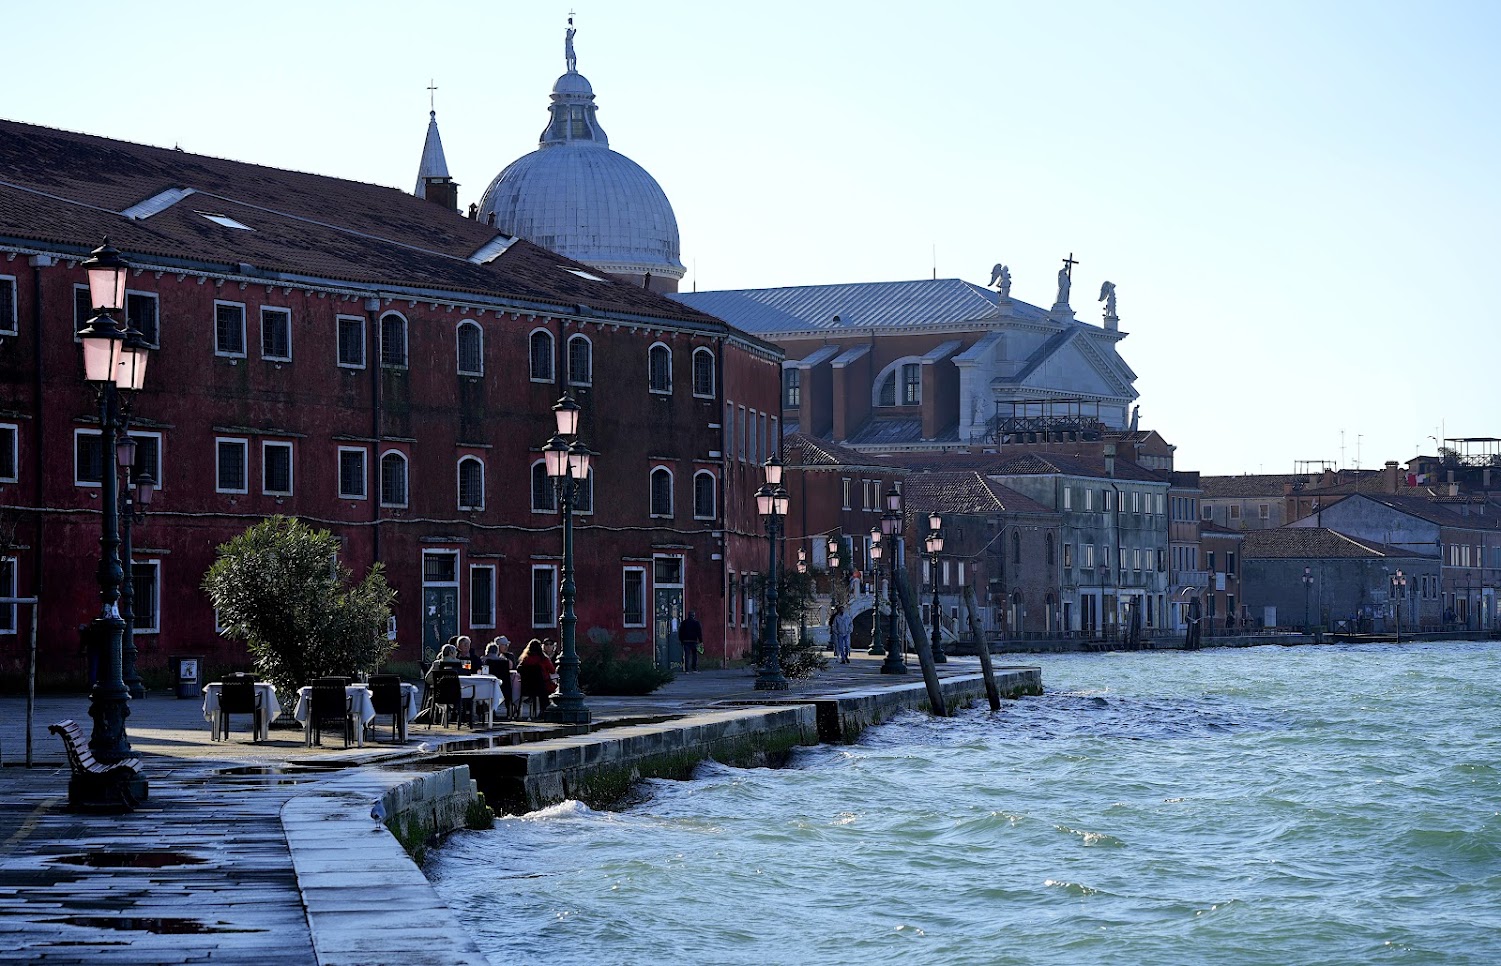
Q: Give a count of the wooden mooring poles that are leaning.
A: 2